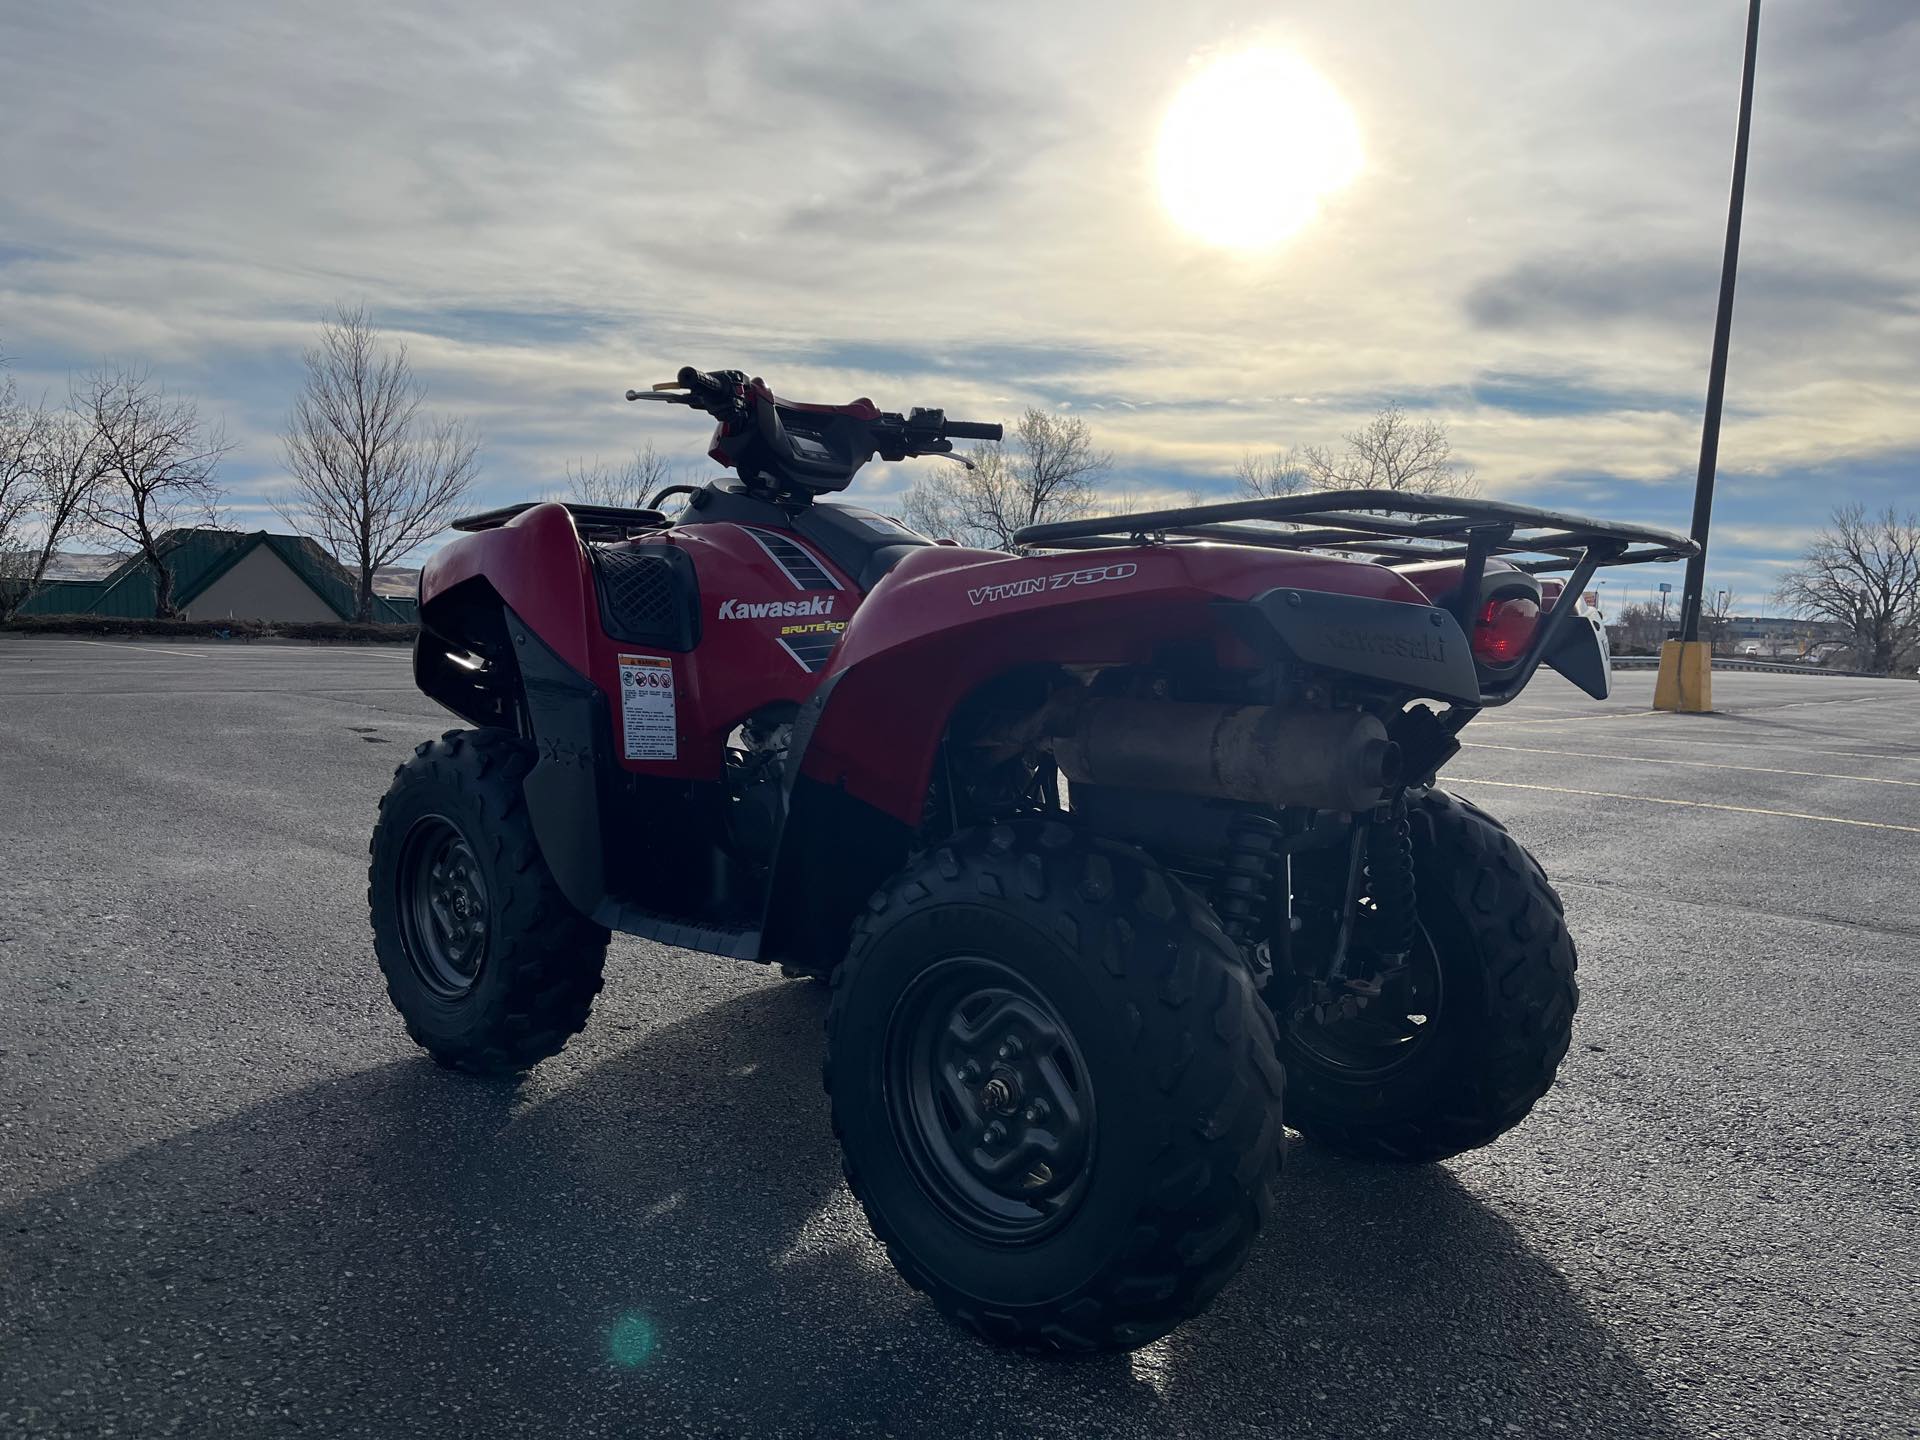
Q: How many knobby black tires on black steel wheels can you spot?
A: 3